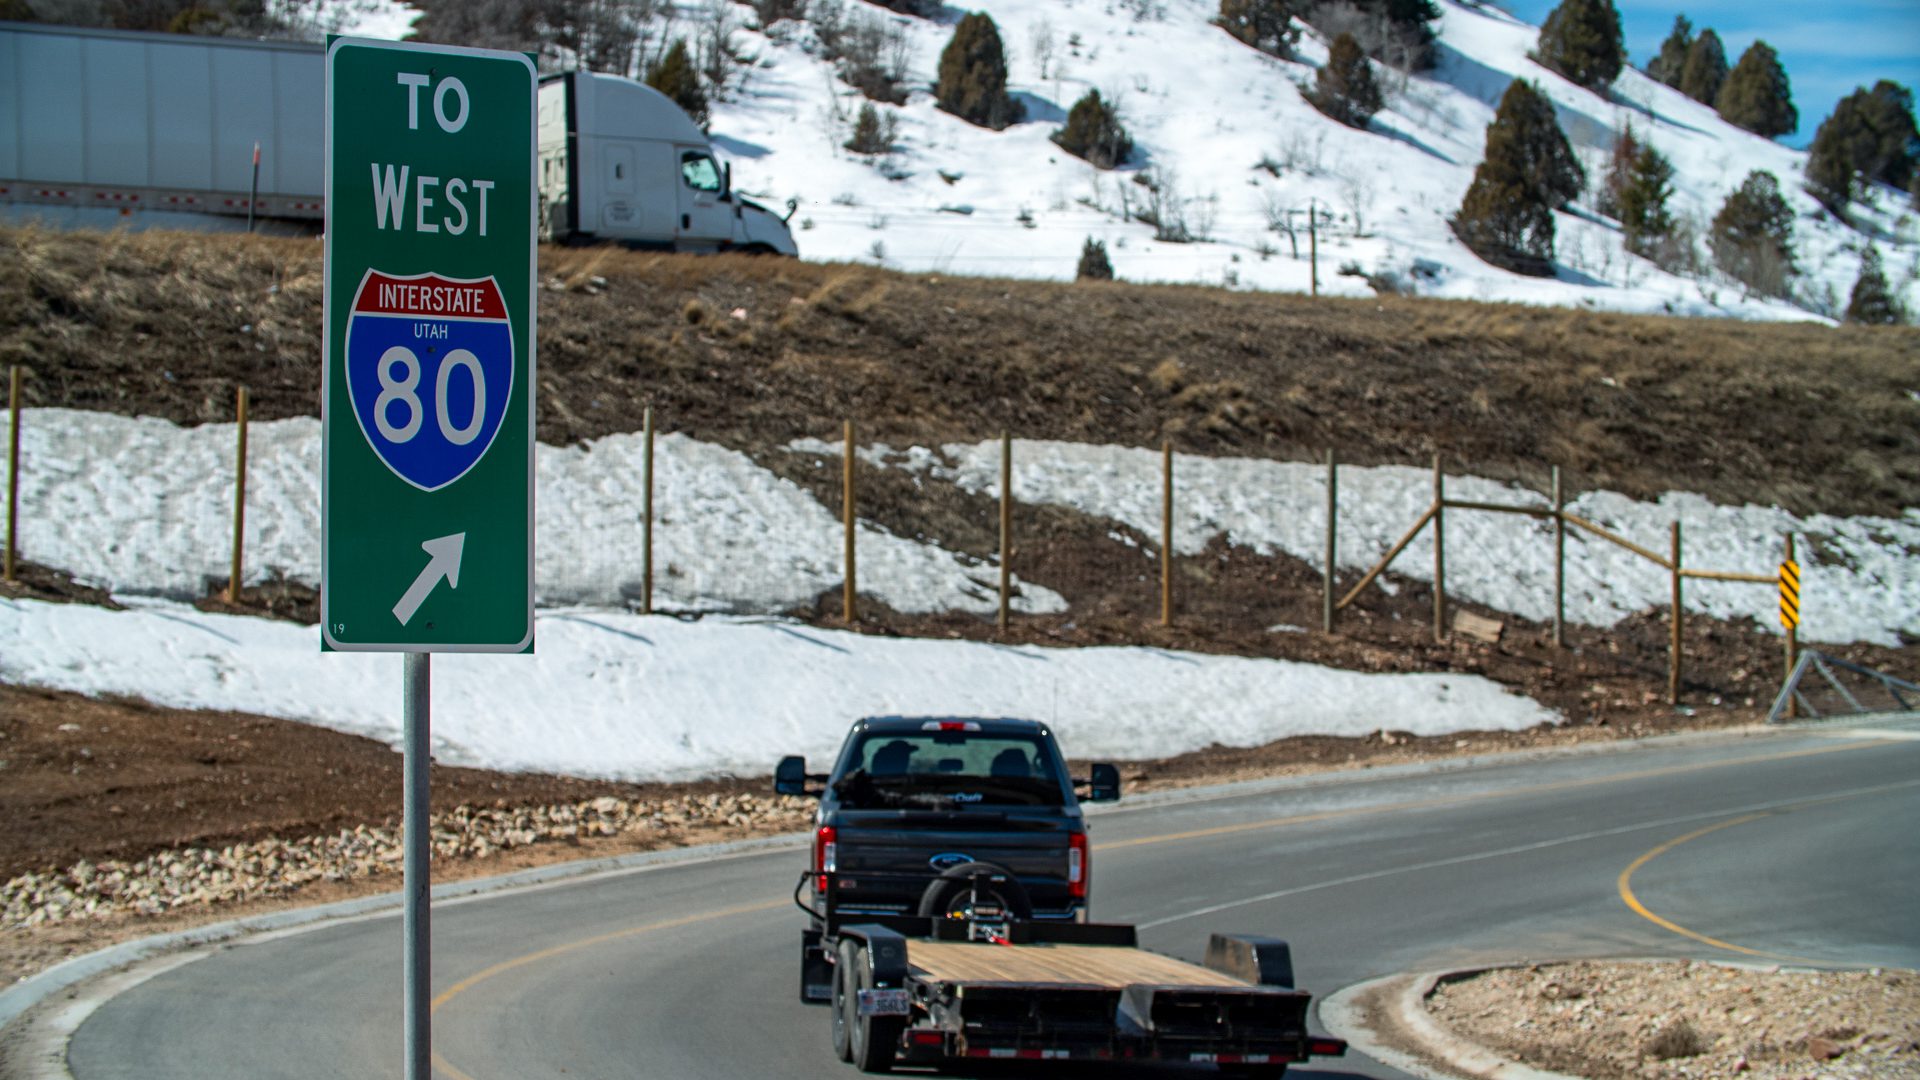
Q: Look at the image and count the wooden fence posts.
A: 11